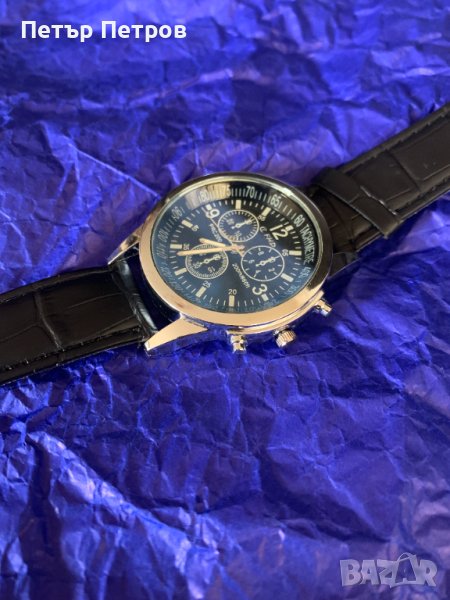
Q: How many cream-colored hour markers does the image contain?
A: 12